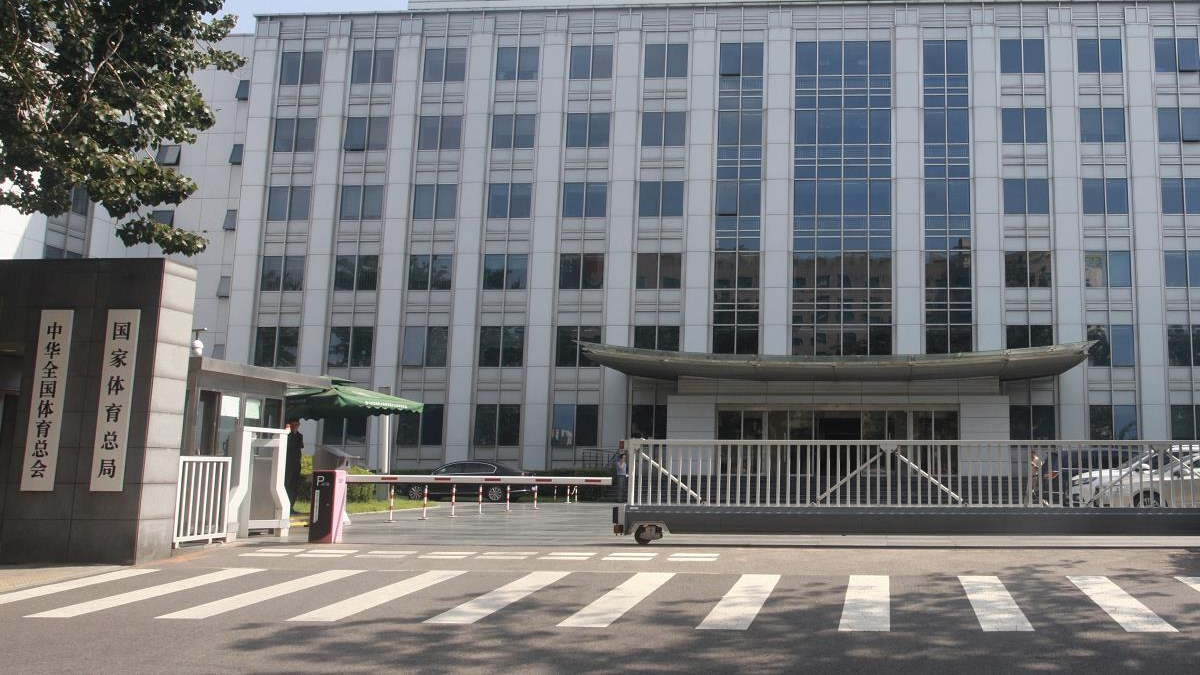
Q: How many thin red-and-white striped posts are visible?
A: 9